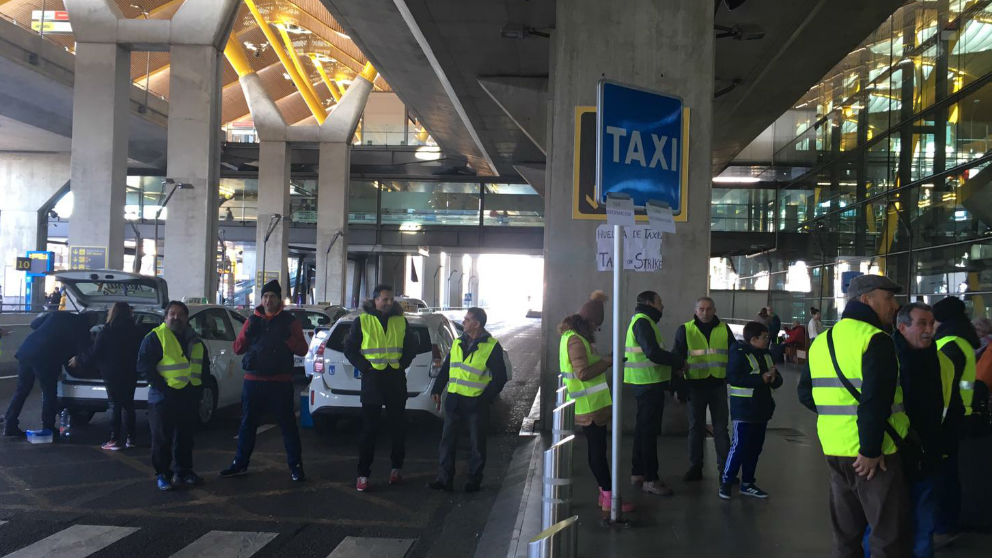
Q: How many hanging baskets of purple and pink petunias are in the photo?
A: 0